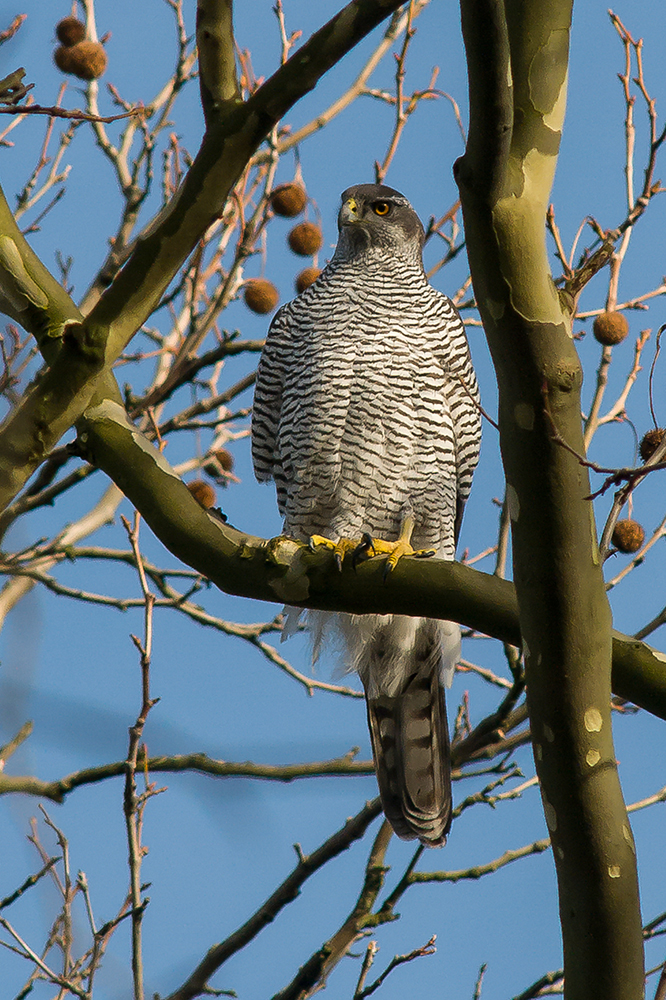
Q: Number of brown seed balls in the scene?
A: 12